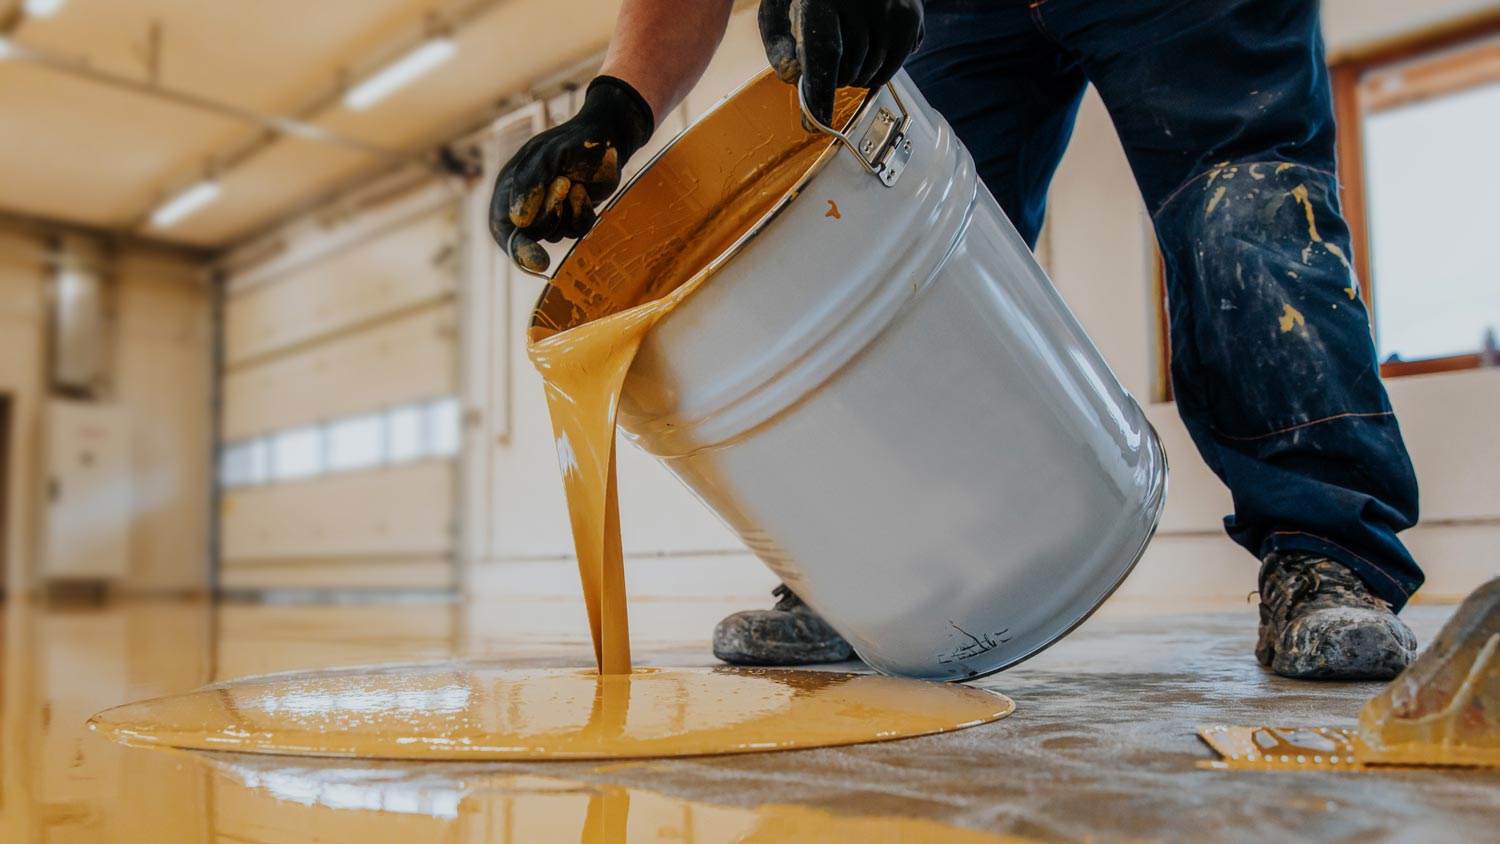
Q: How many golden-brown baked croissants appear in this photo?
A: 0